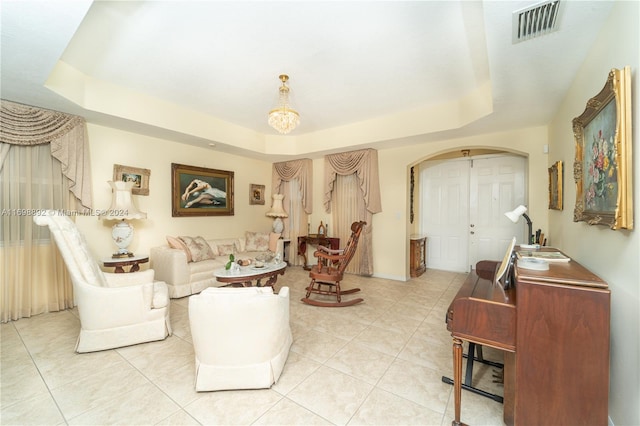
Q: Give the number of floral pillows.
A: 3